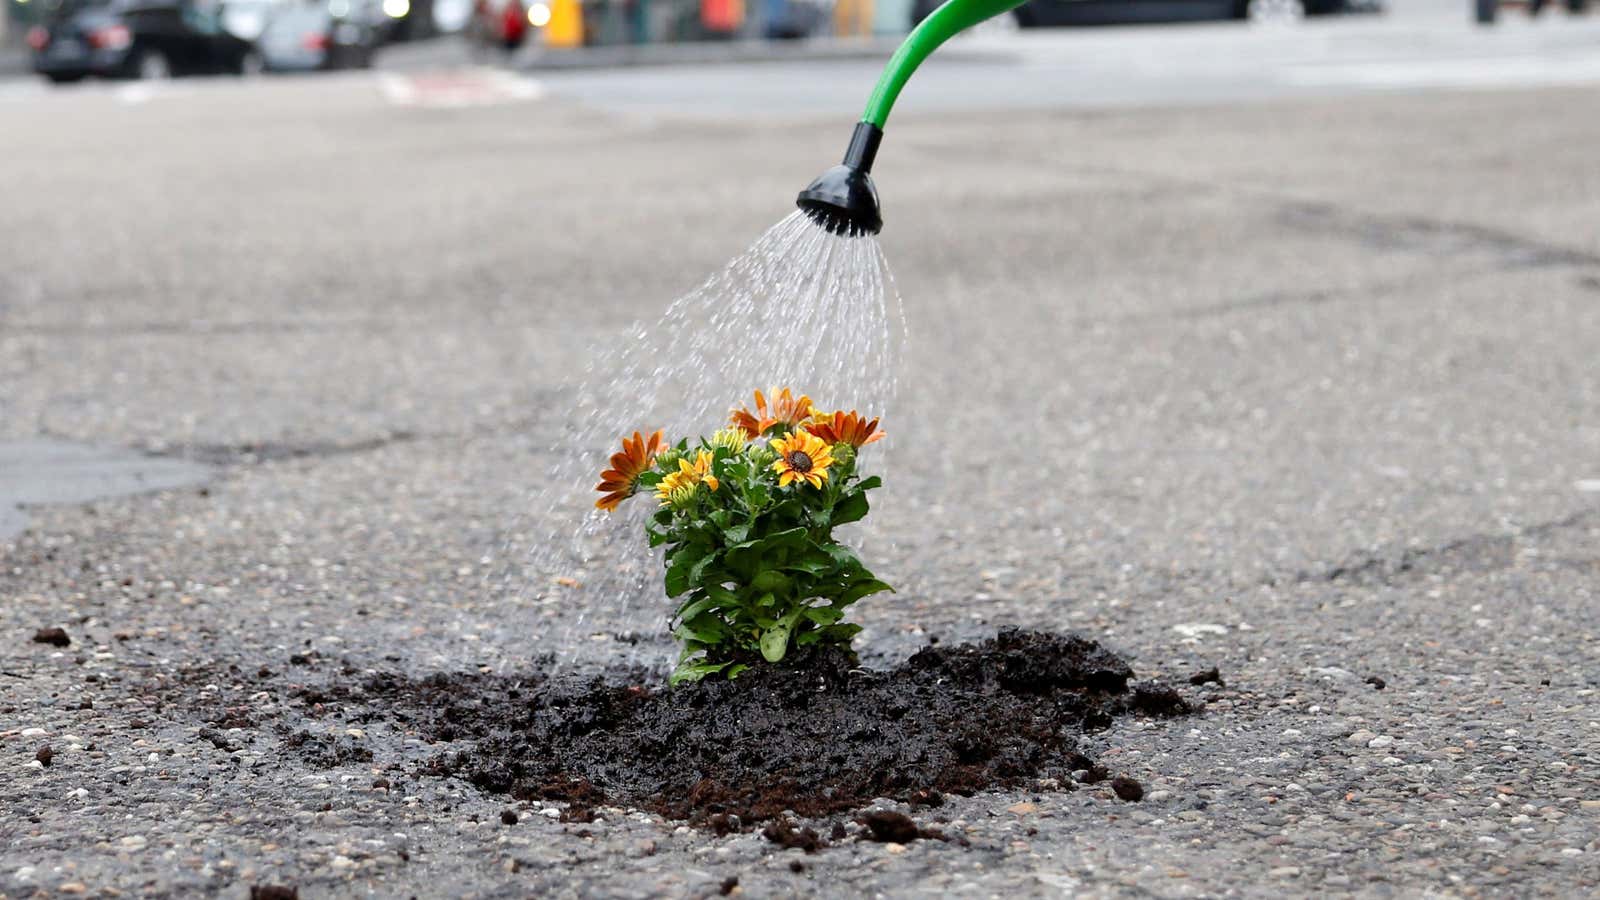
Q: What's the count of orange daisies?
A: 3